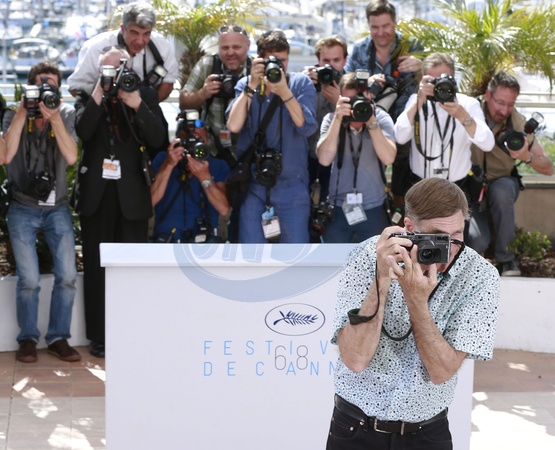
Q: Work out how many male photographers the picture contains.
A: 12